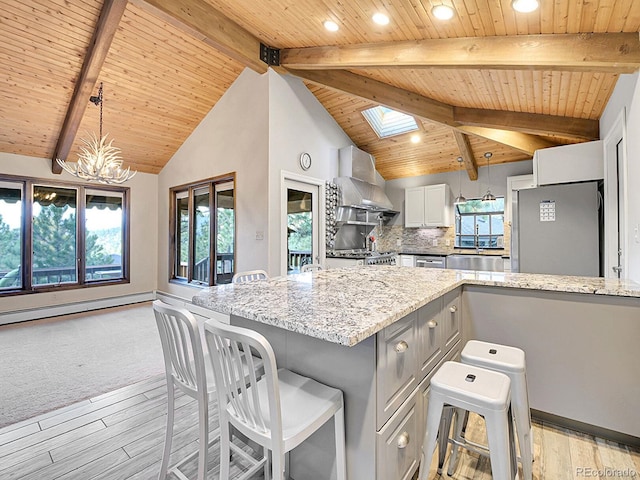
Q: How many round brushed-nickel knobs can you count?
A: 4